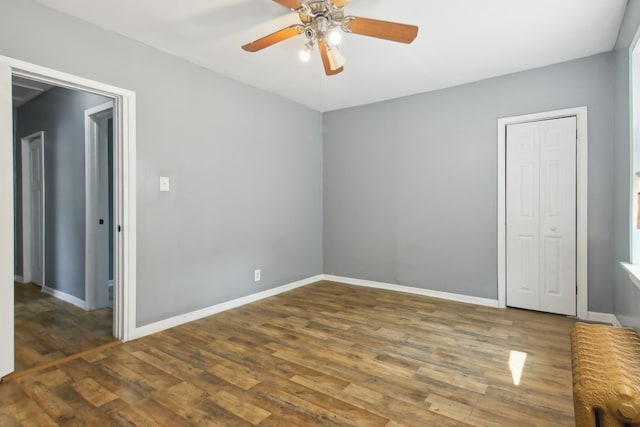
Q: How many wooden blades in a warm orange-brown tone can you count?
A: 5